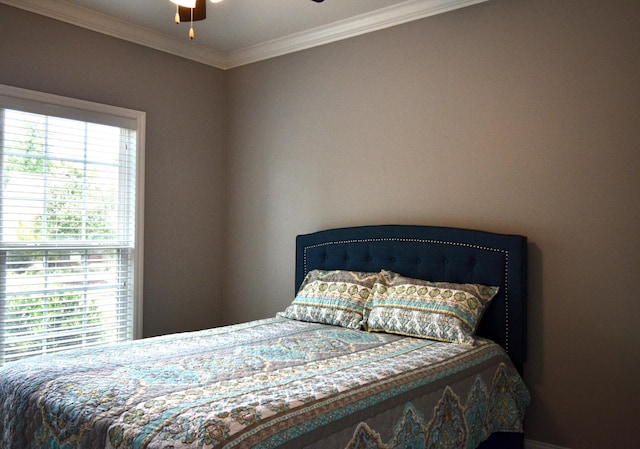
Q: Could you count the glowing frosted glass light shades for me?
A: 2